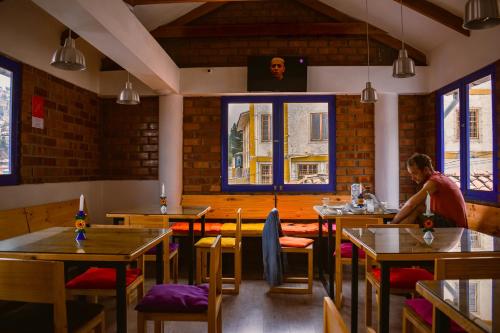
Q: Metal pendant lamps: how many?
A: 5